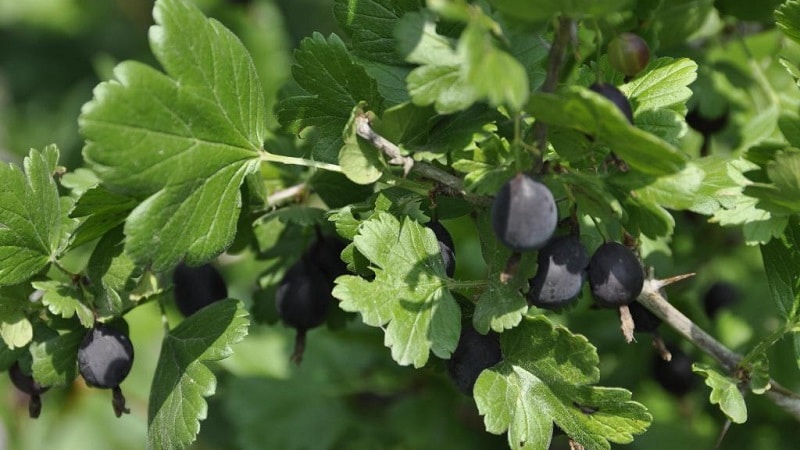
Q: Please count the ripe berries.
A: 15